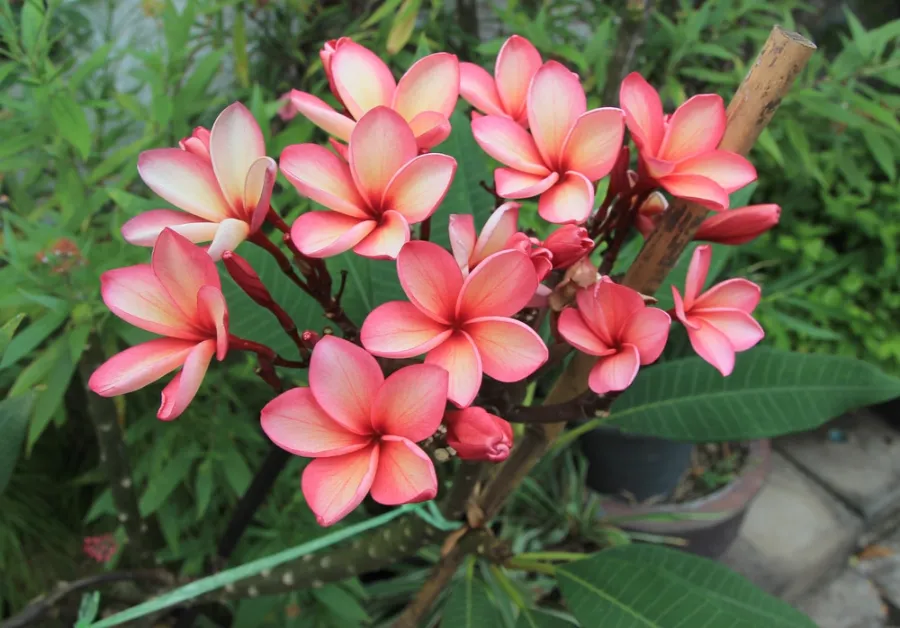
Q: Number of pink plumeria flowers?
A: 12